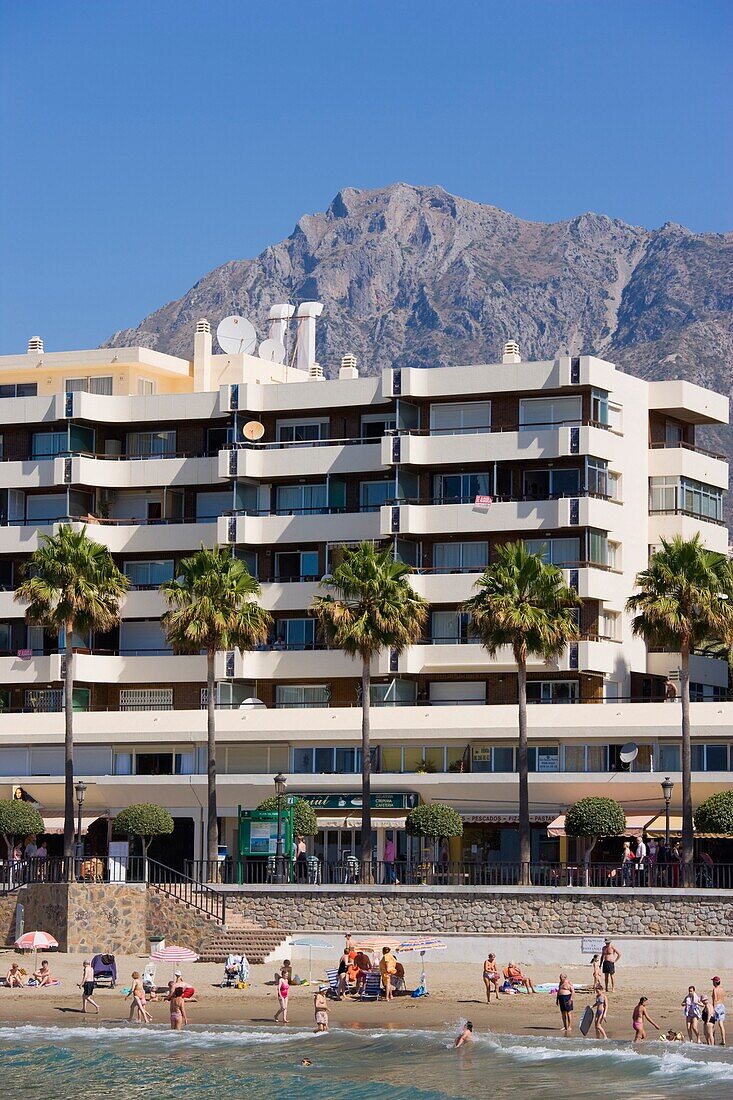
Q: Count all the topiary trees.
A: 6